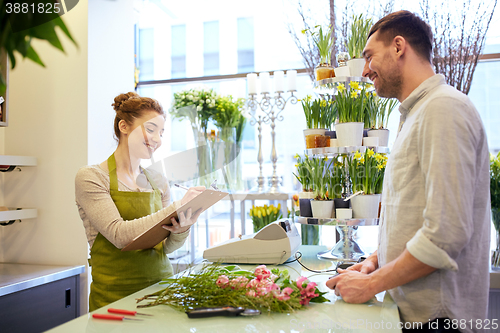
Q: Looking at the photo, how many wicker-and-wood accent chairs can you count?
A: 0